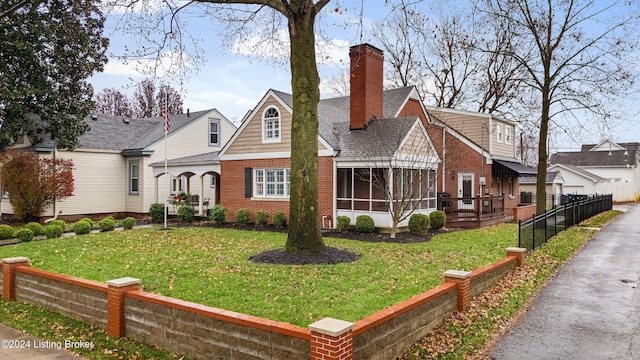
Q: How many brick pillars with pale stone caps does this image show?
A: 5